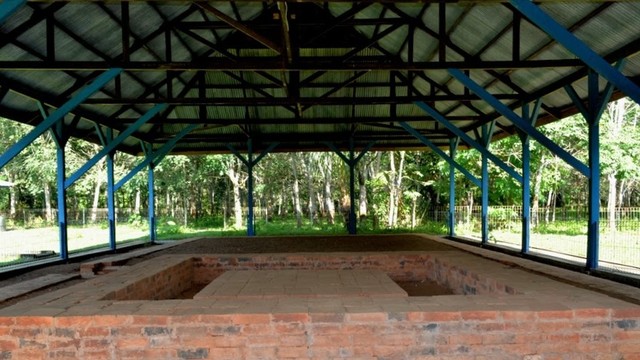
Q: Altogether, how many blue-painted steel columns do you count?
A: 9